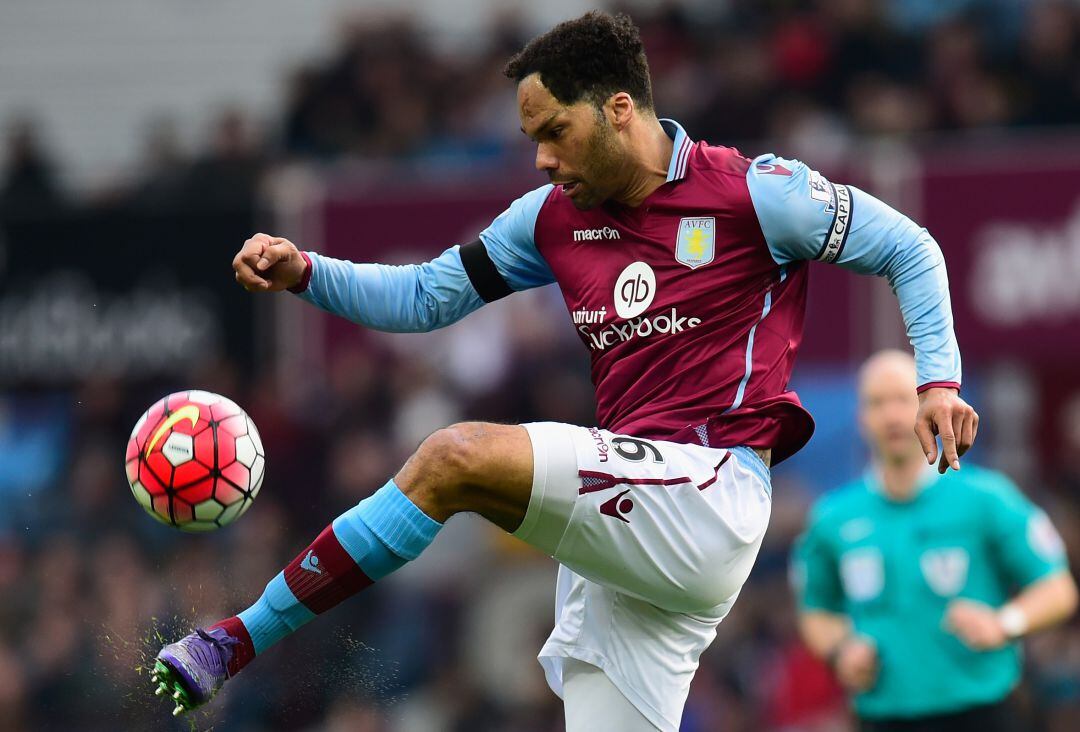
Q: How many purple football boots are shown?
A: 1